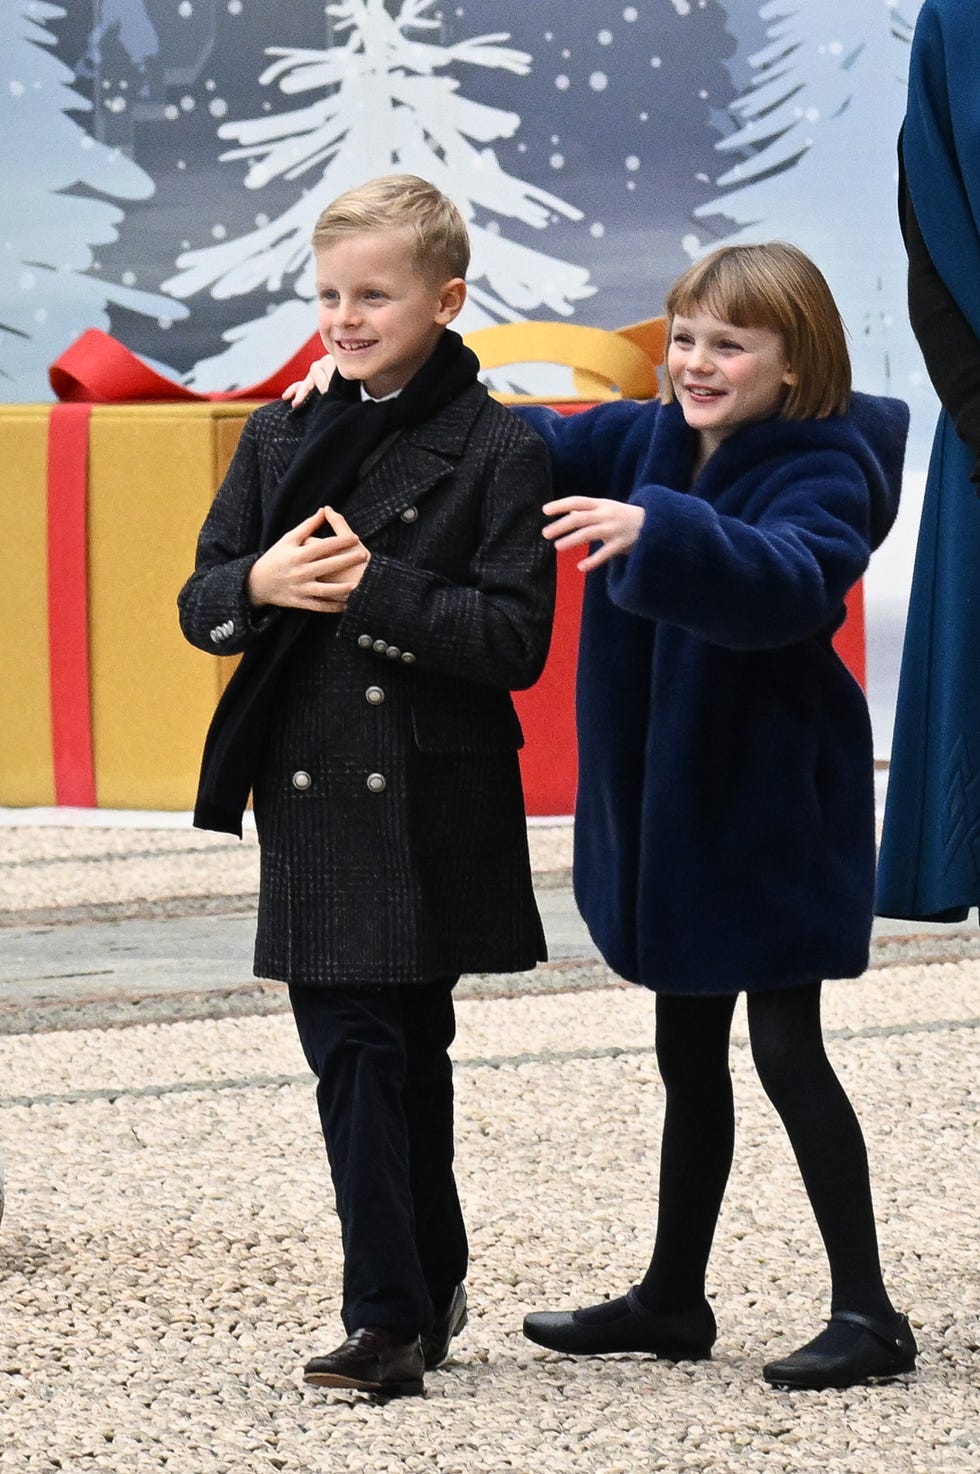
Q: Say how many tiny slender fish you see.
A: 0